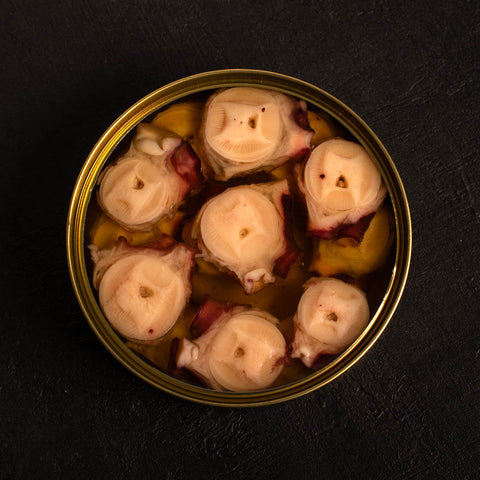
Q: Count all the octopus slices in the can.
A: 7